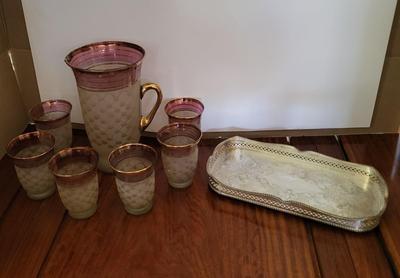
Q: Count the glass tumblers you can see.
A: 6